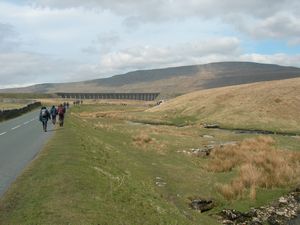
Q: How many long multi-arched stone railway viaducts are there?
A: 1